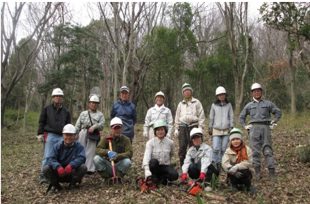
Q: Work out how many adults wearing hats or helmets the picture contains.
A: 12